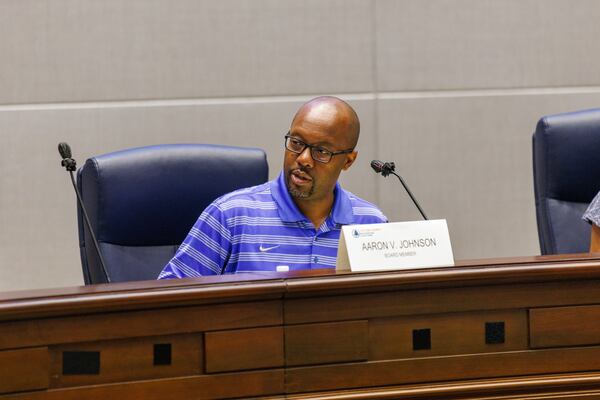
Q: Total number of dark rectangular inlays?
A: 4